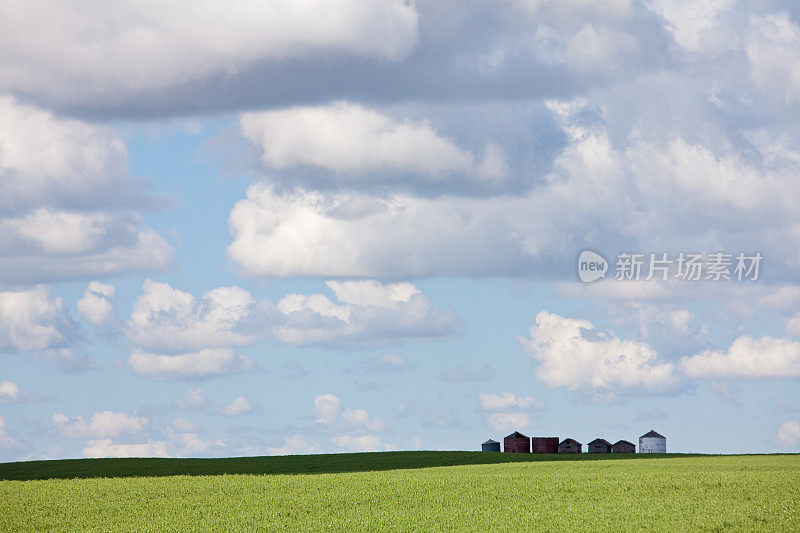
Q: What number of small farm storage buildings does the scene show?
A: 7